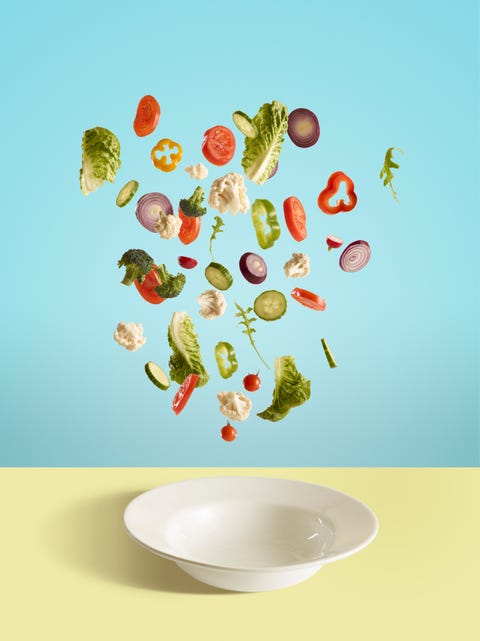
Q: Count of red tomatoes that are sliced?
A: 7